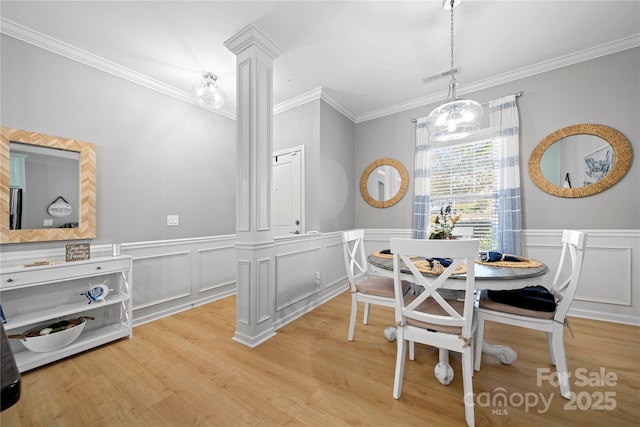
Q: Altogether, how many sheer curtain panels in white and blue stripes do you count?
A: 2